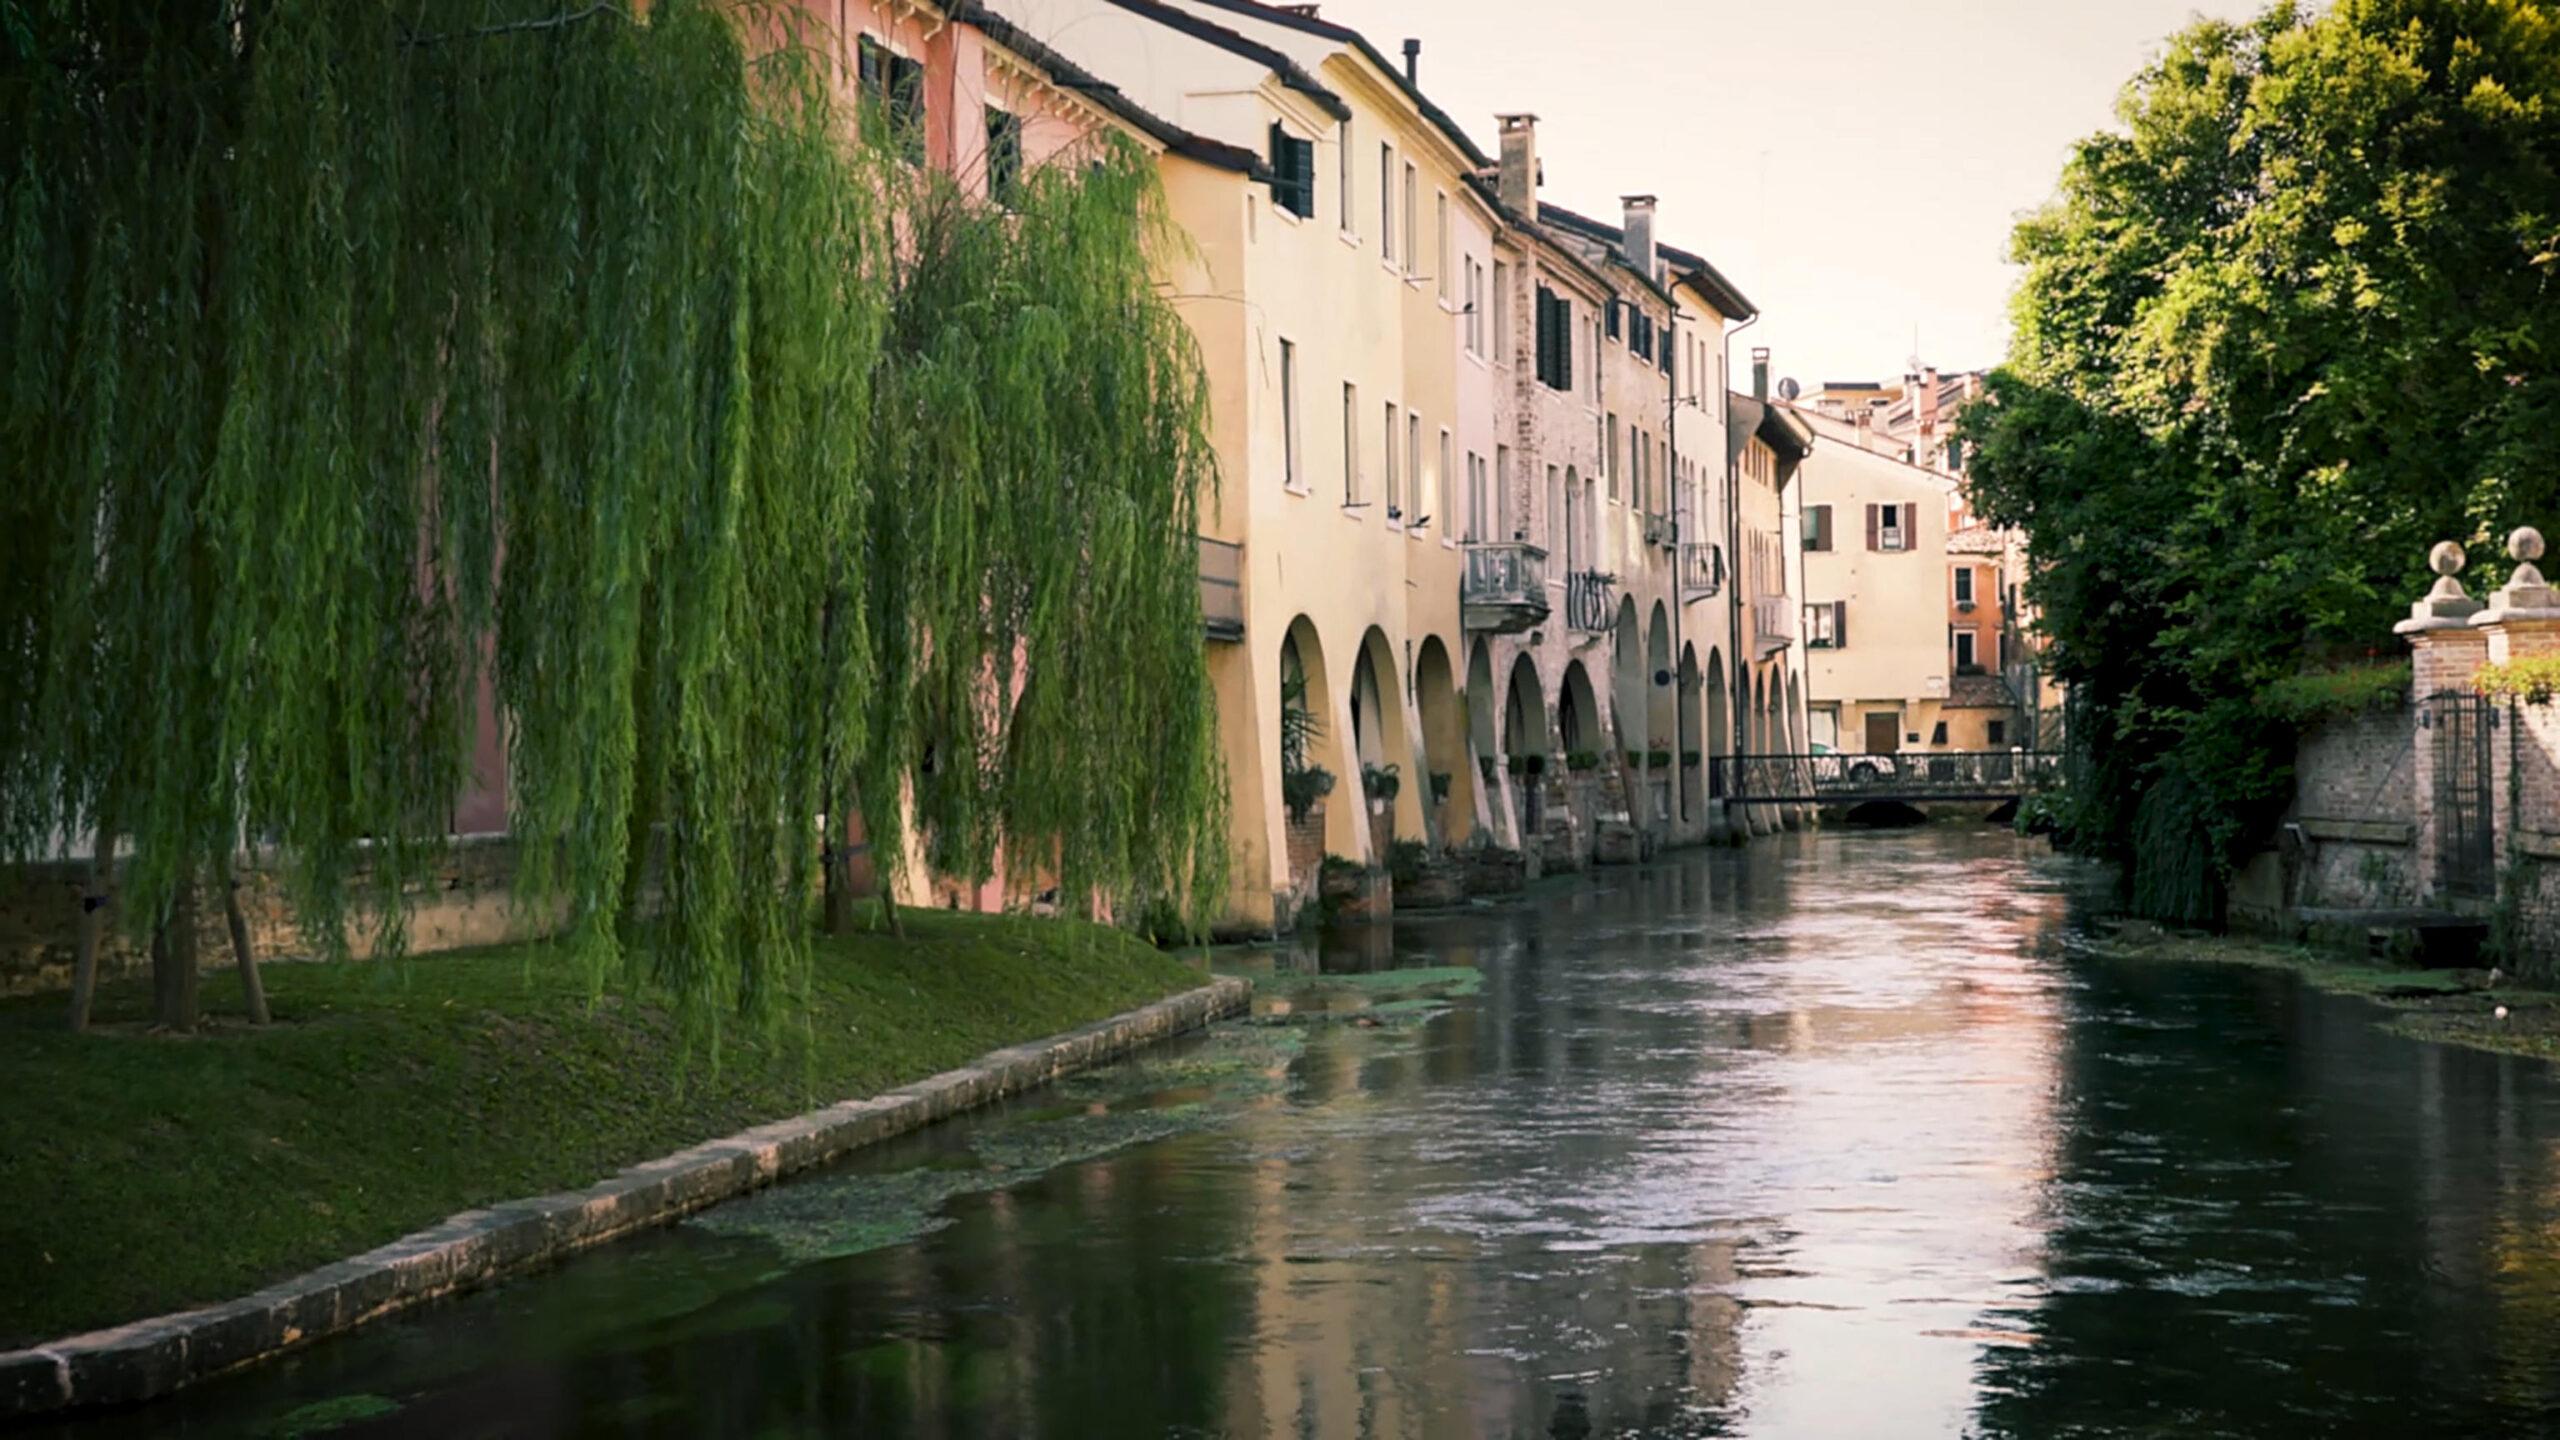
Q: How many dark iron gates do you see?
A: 1